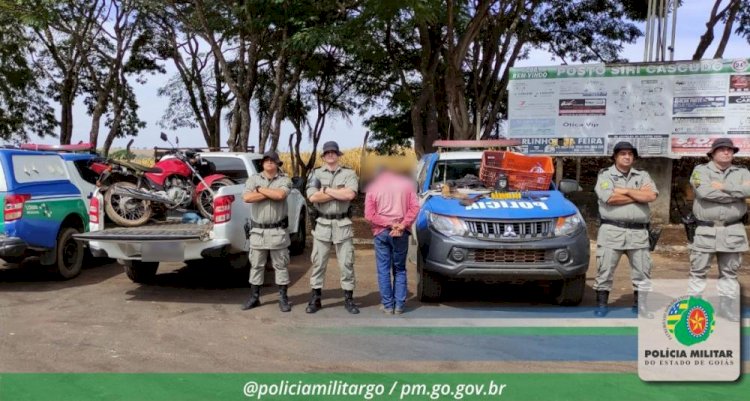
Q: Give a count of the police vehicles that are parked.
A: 2